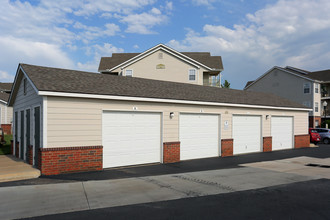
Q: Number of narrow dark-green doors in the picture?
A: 4